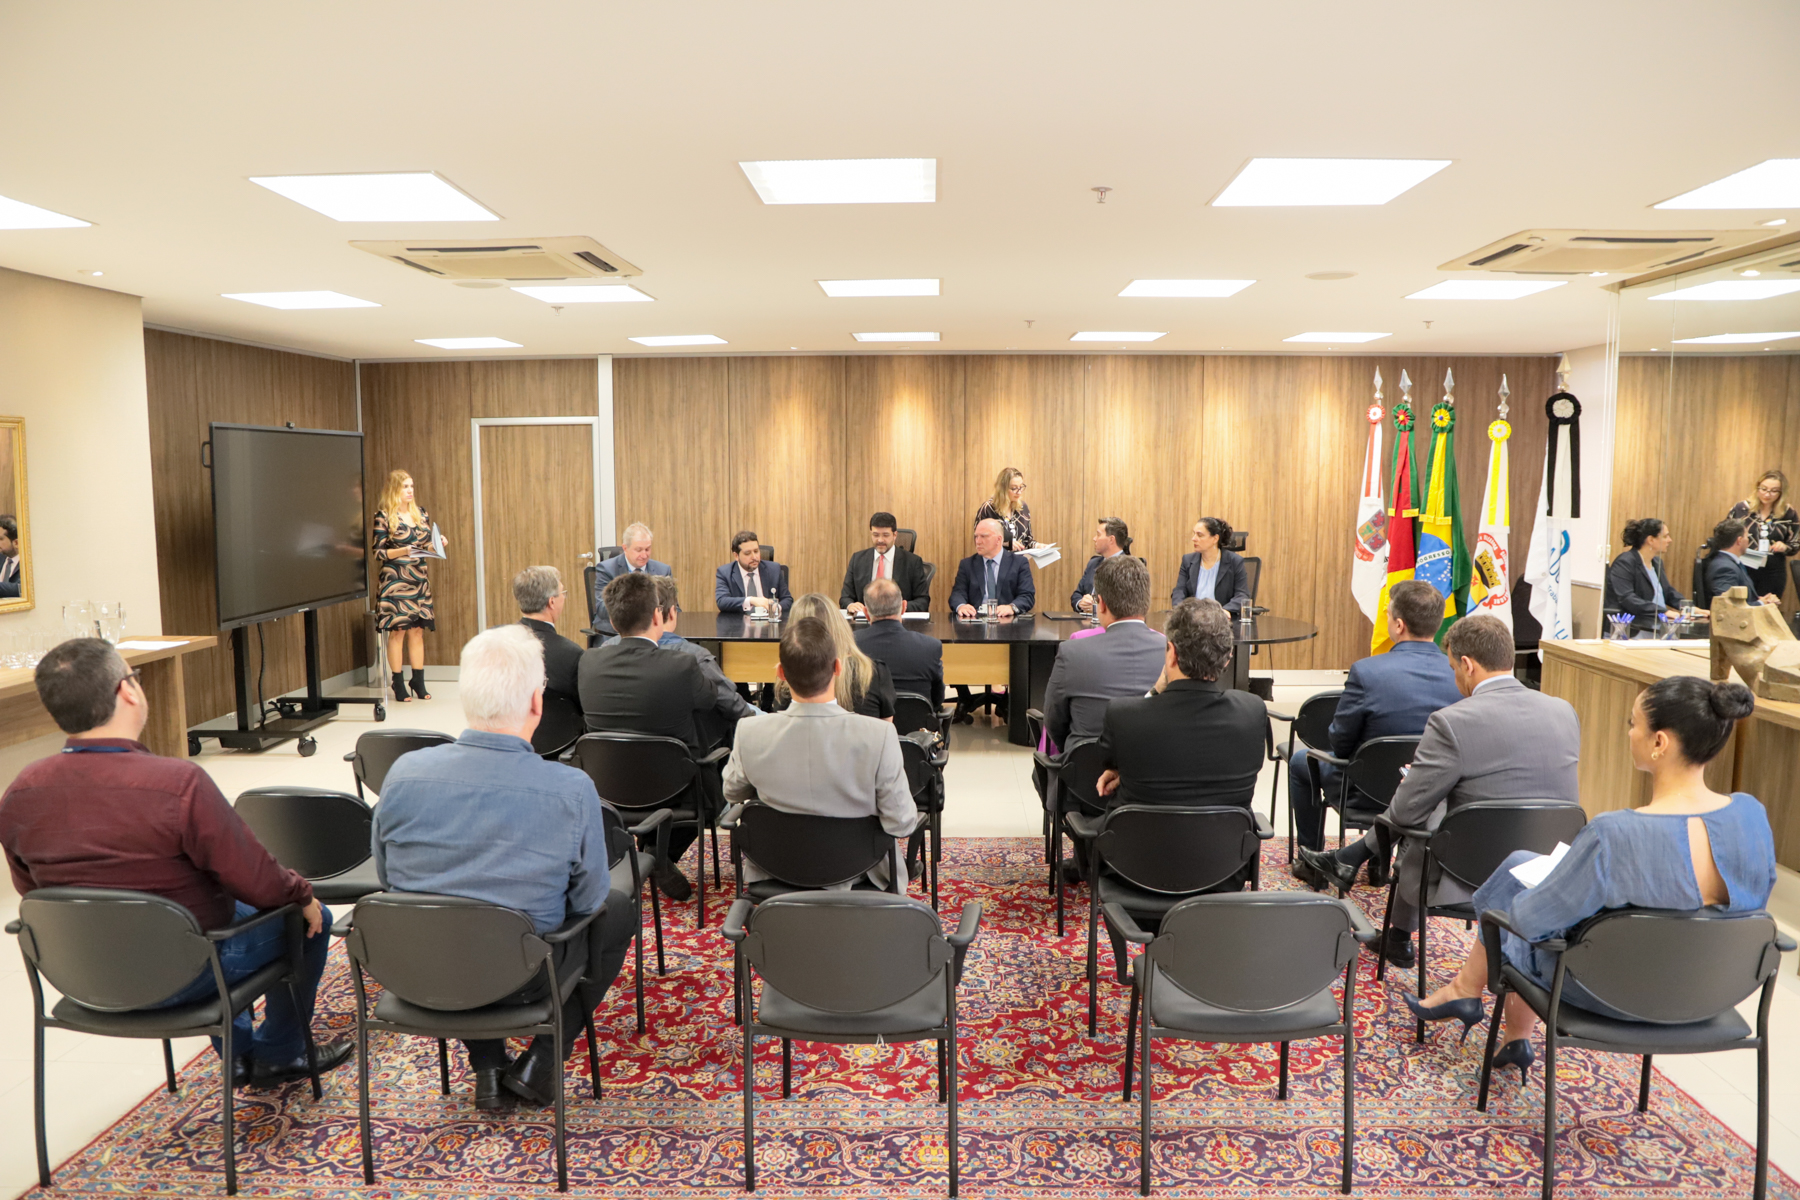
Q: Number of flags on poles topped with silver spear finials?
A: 5